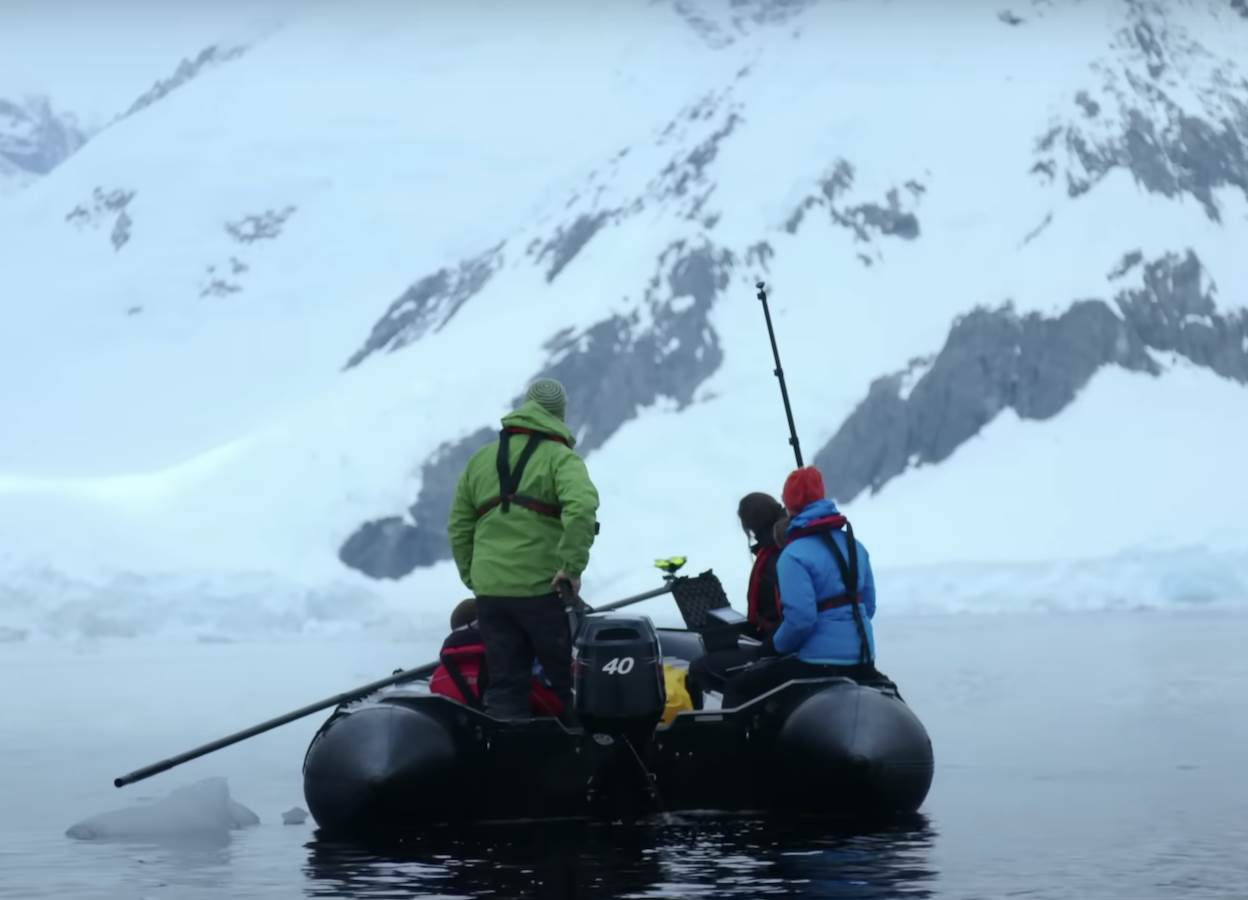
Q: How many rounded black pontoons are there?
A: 2